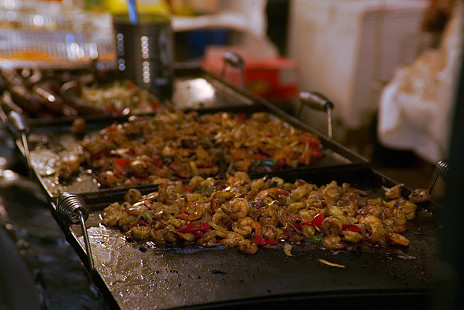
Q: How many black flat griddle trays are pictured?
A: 3